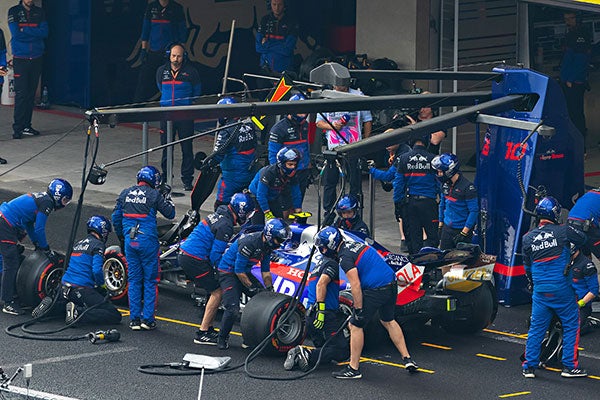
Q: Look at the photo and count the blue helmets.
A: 12